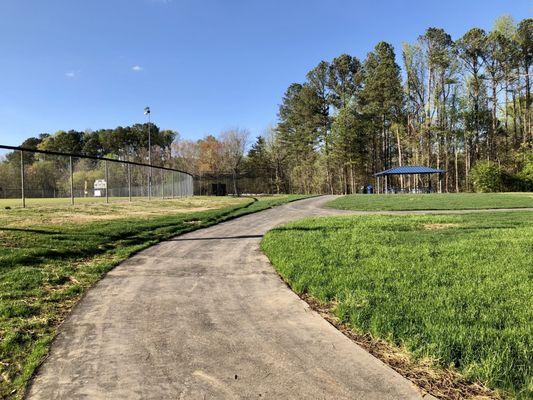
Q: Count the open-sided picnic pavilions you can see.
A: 1